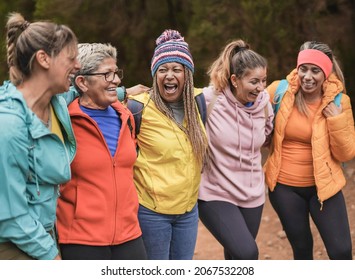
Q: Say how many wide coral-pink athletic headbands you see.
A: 1